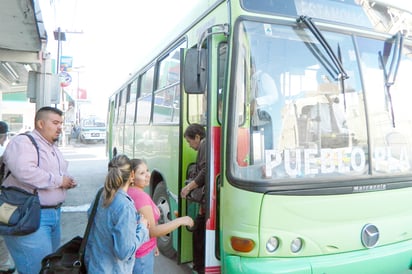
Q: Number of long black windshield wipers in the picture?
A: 2